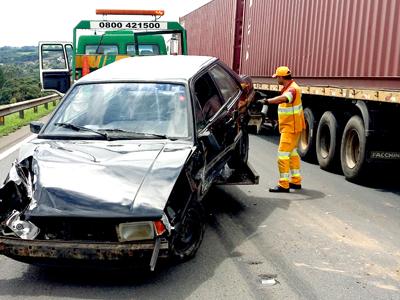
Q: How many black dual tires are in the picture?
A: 3